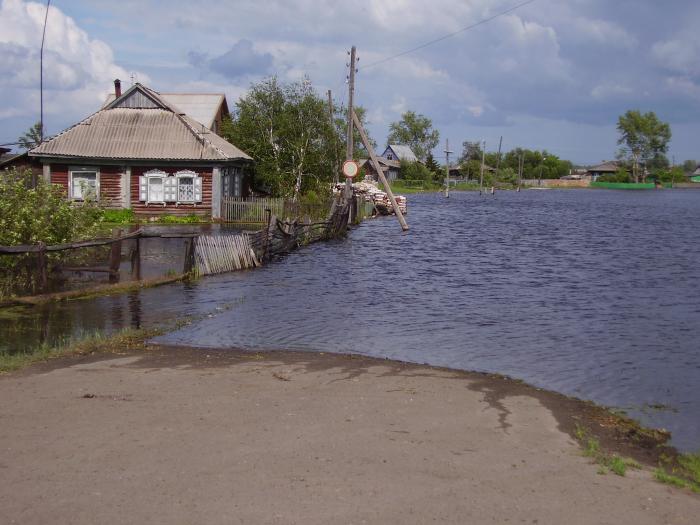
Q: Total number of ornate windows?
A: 2